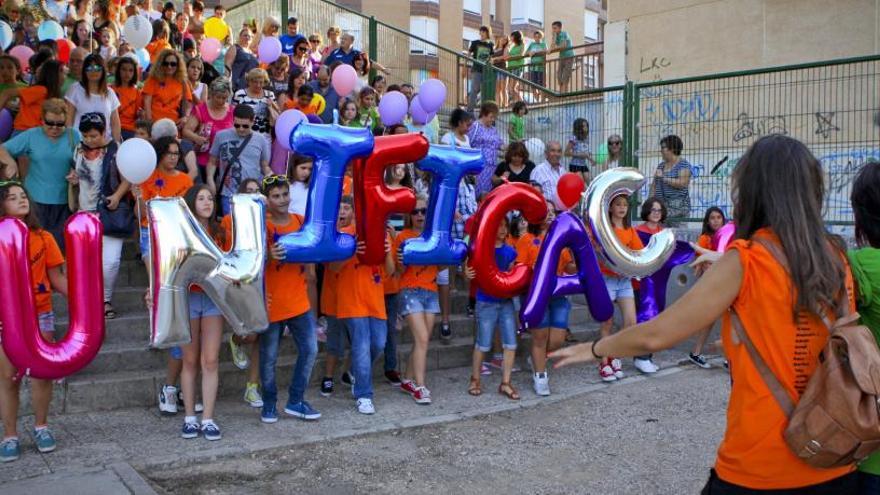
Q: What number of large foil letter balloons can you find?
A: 10